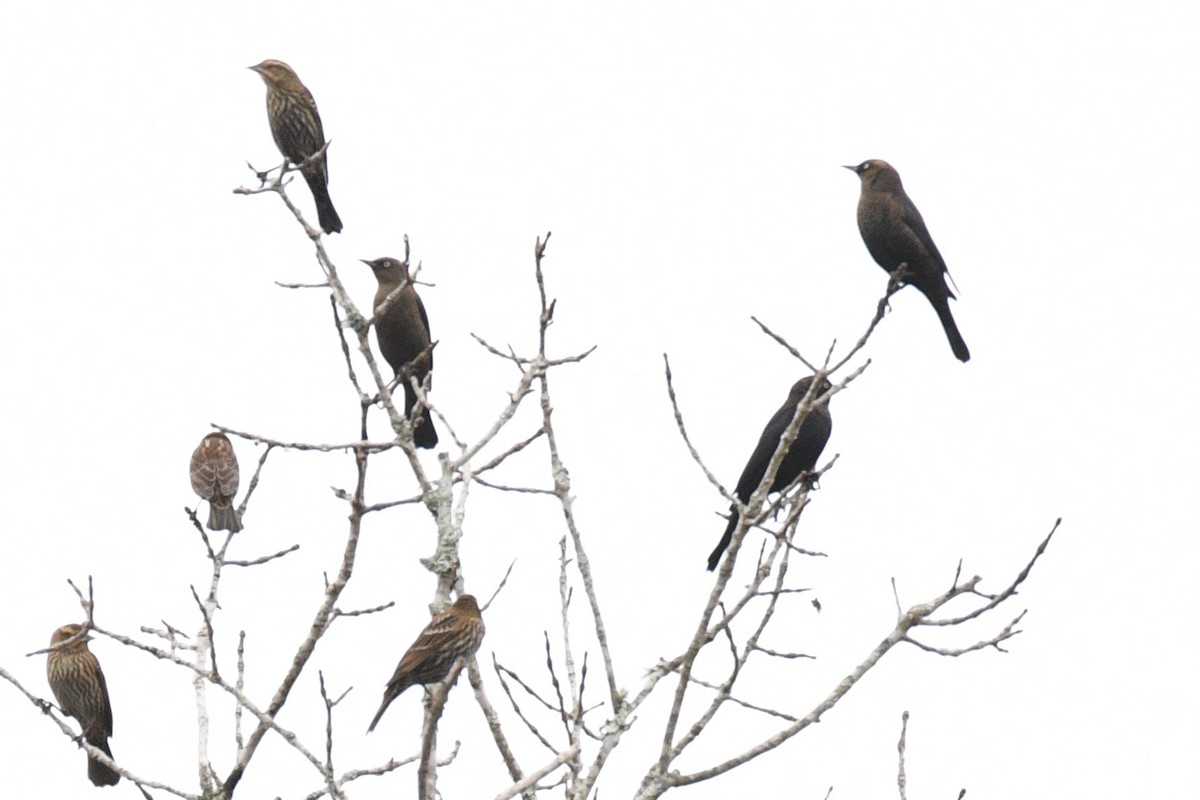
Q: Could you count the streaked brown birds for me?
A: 4